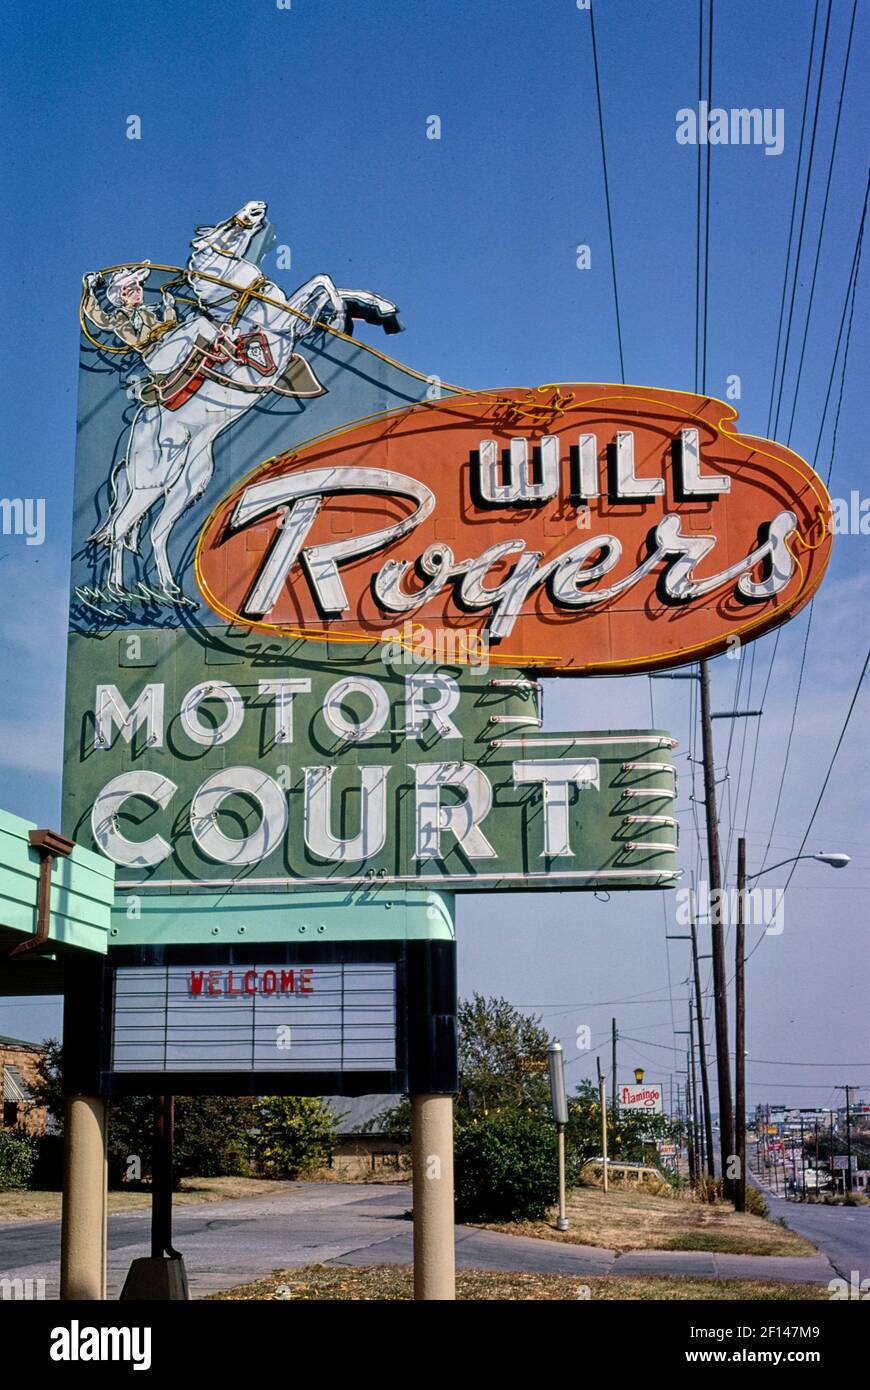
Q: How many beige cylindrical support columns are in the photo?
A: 2